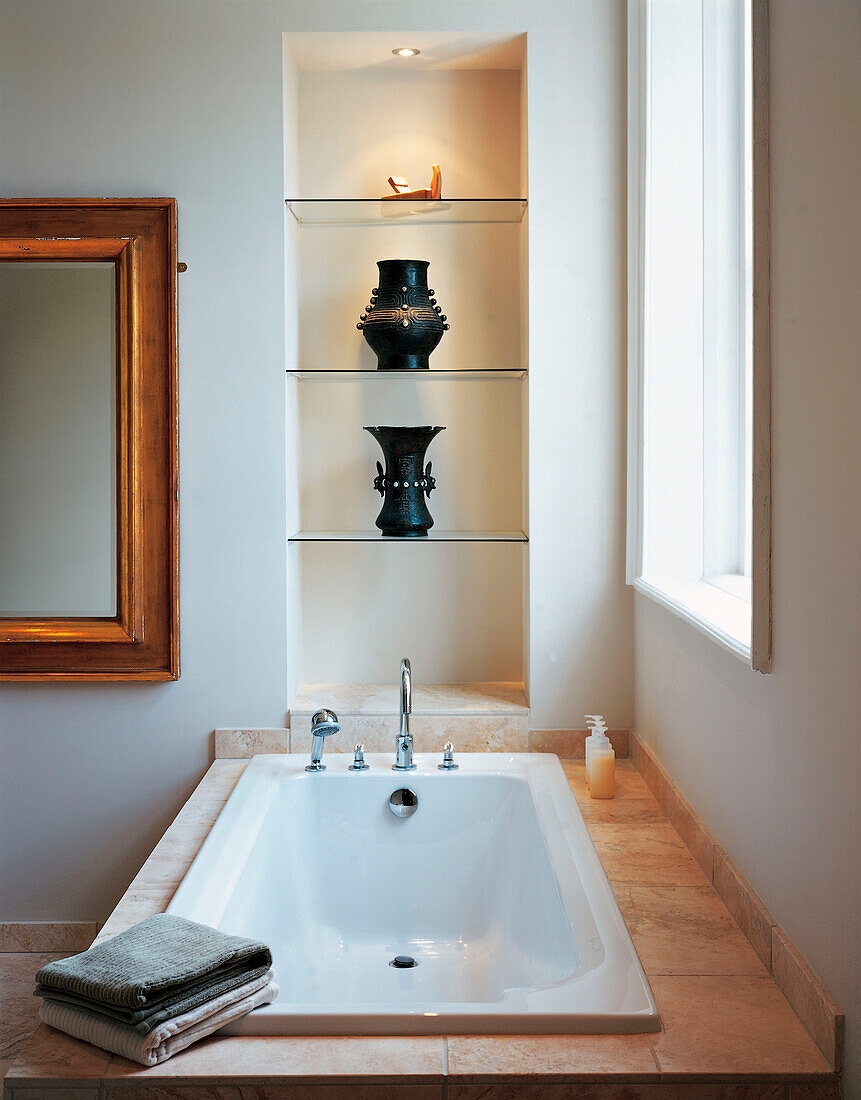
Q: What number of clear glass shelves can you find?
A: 3